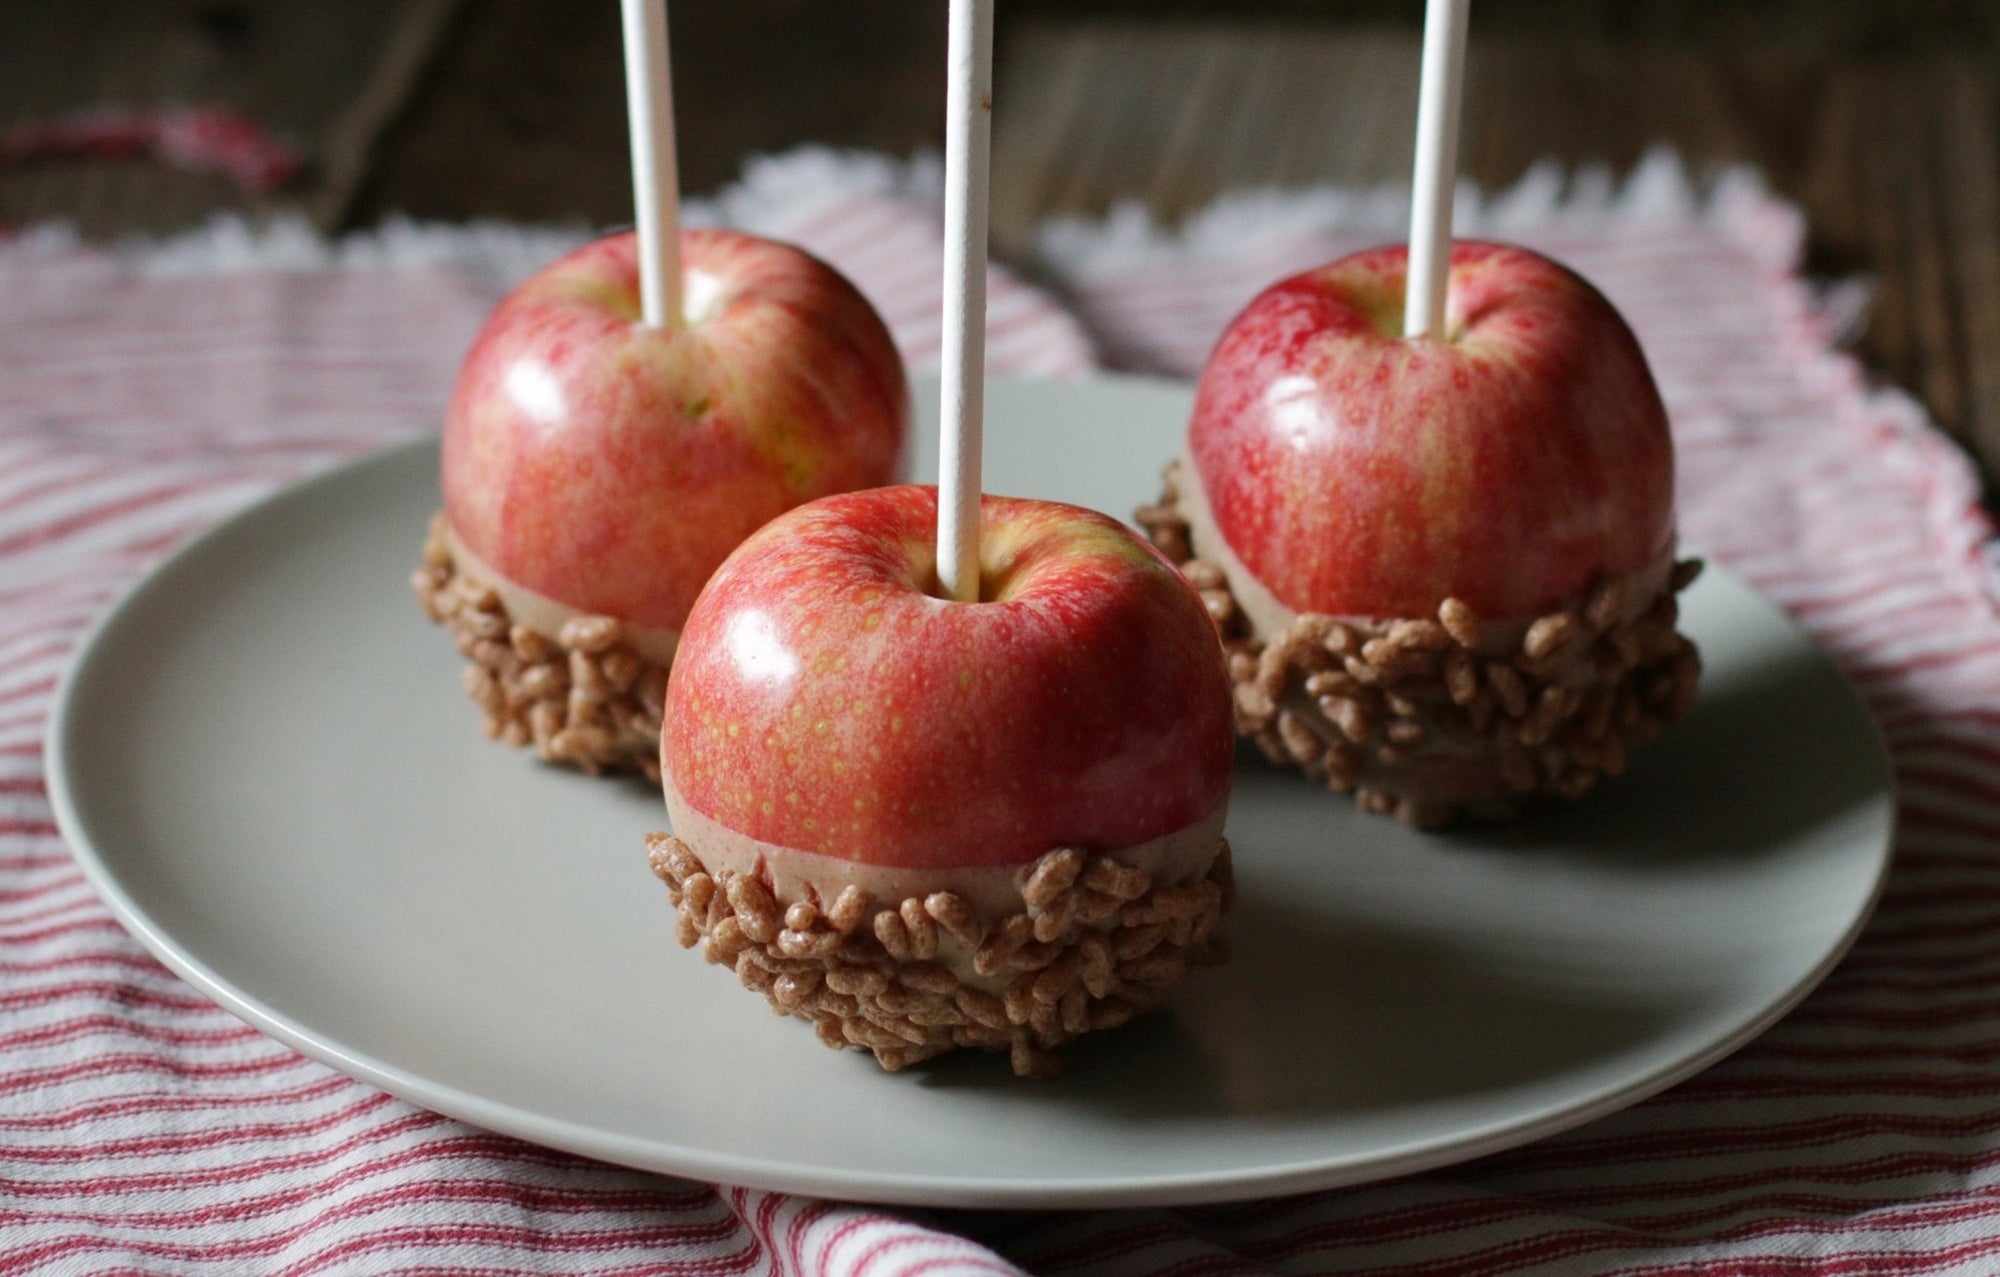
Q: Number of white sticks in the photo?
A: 3